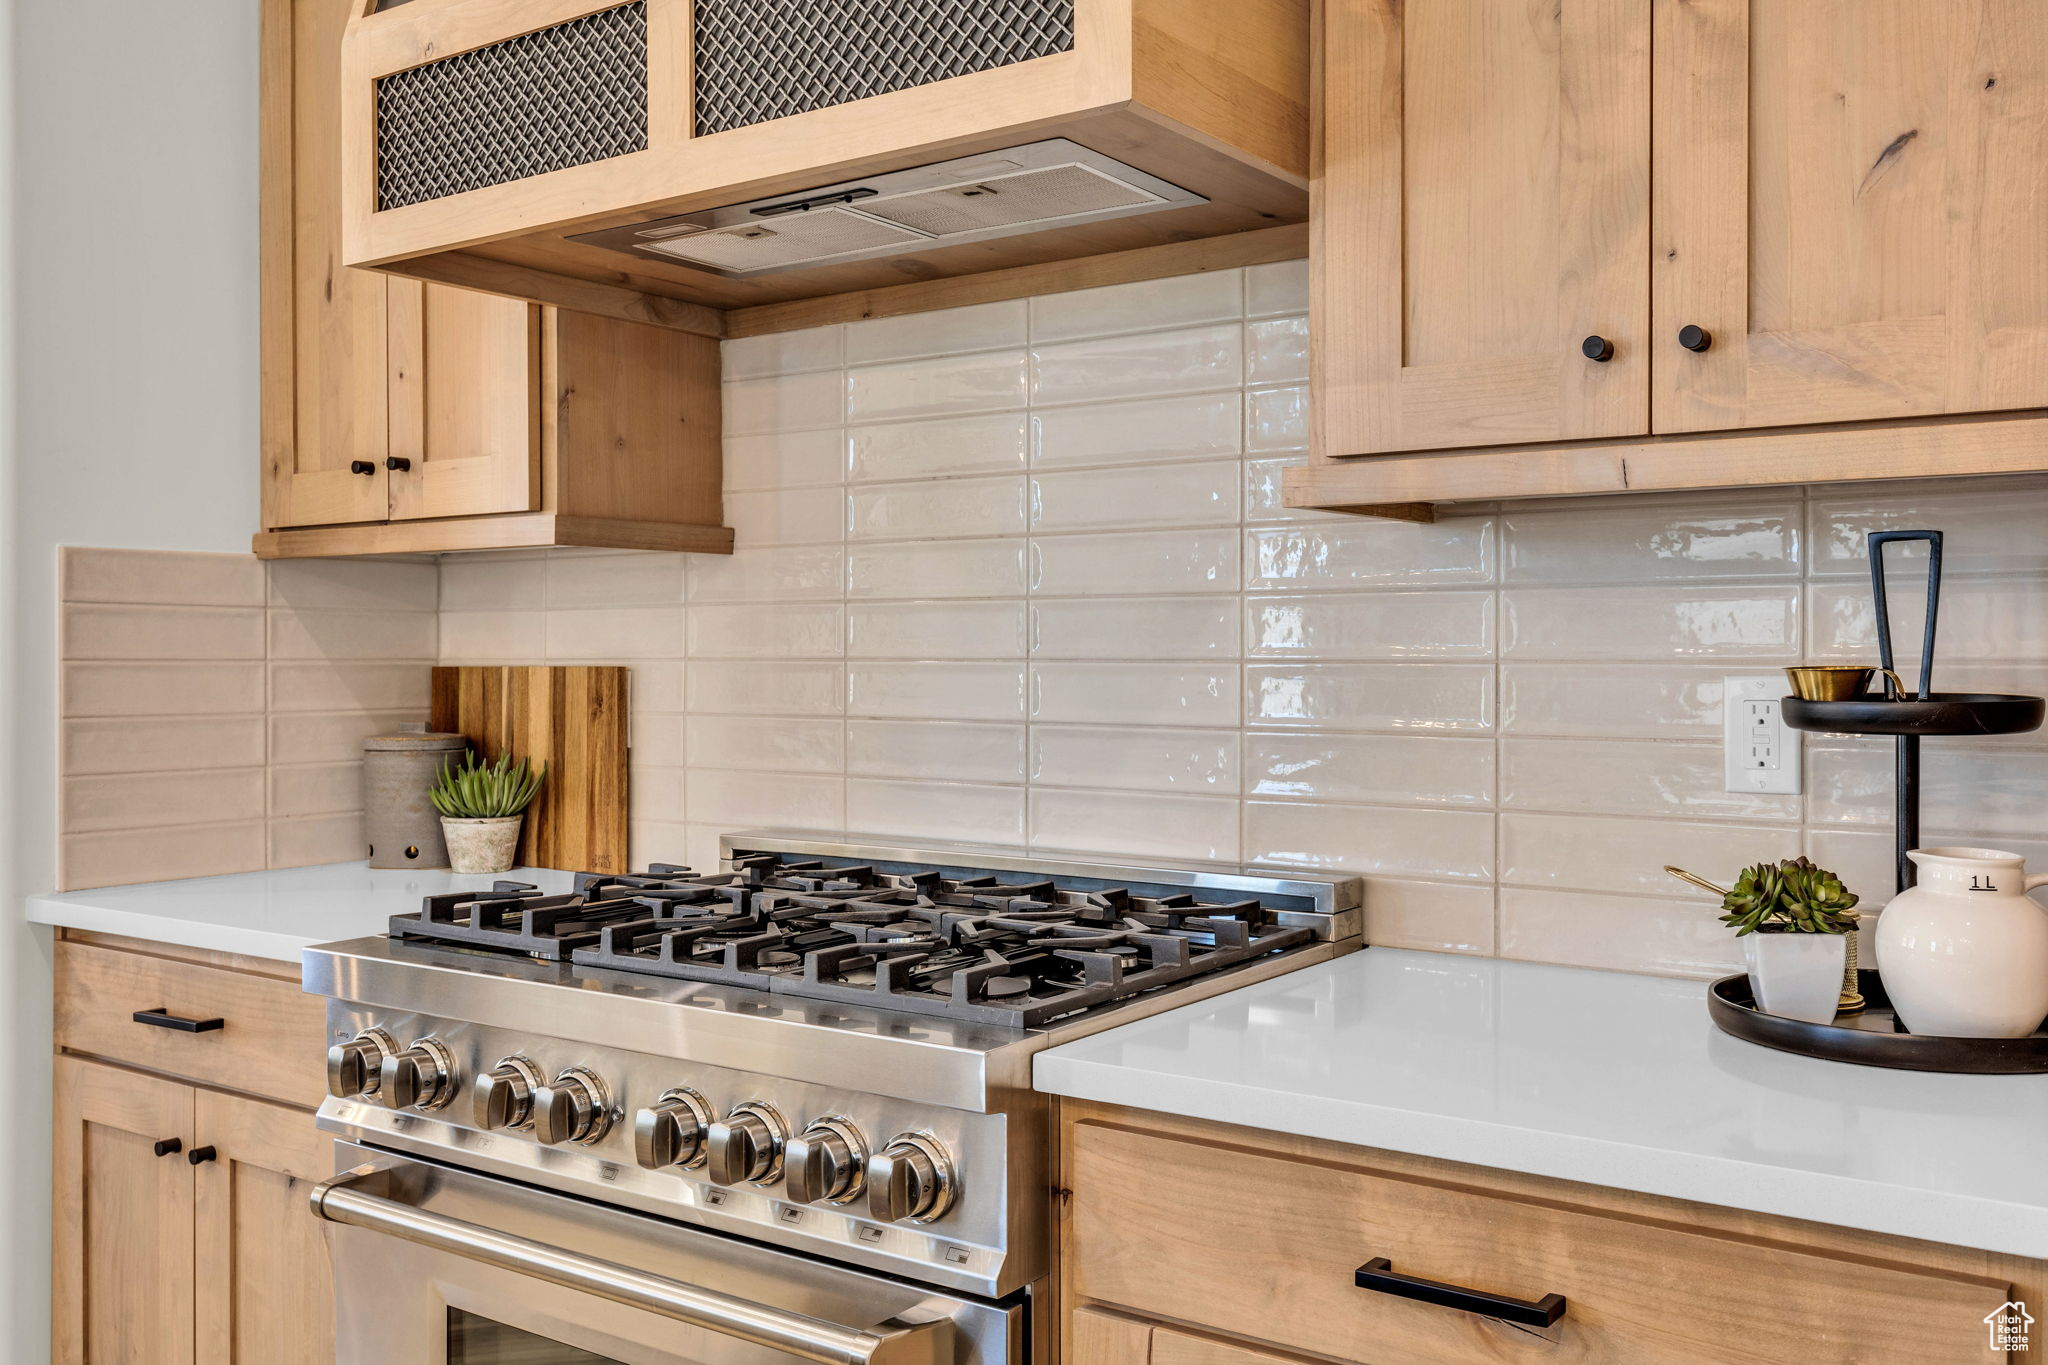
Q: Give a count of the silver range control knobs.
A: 8